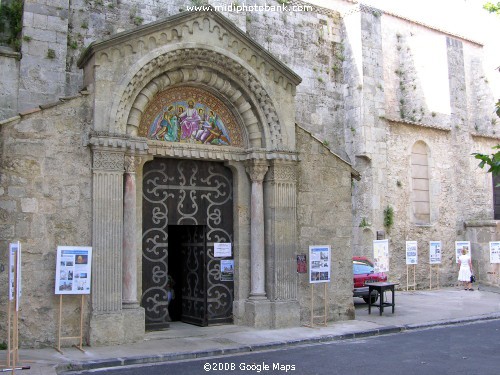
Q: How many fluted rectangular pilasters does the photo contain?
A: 2